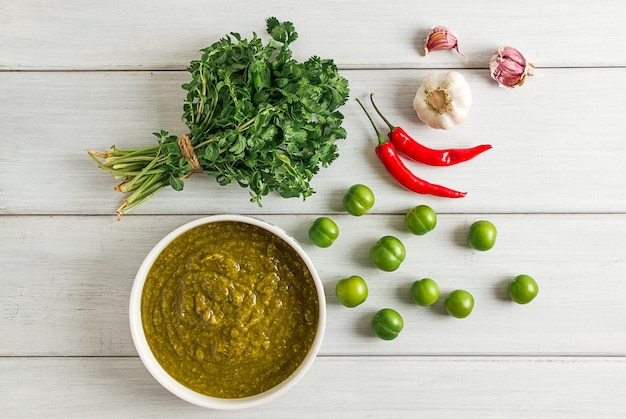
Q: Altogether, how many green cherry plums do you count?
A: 10